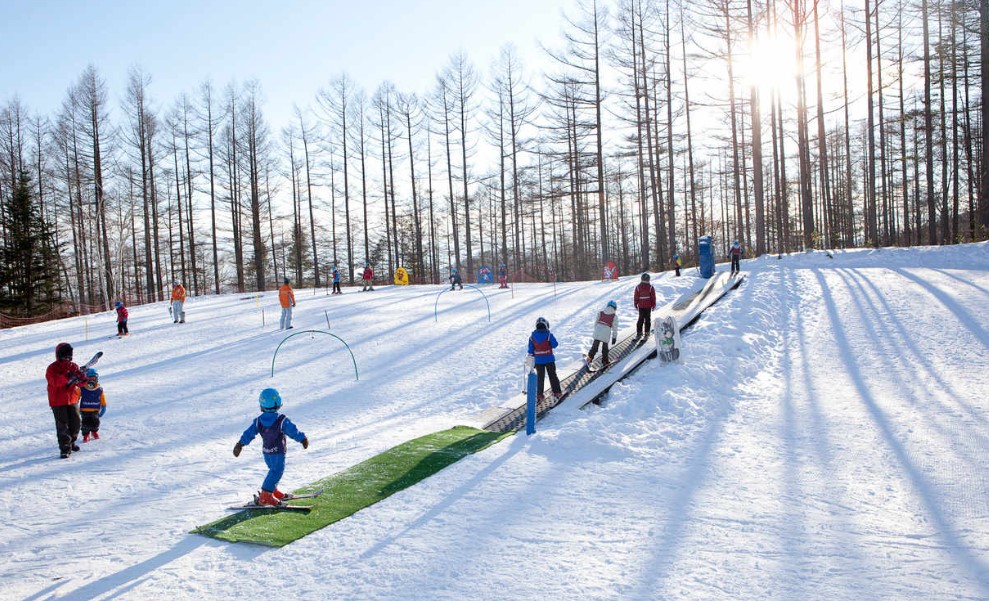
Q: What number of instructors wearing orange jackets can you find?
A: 2